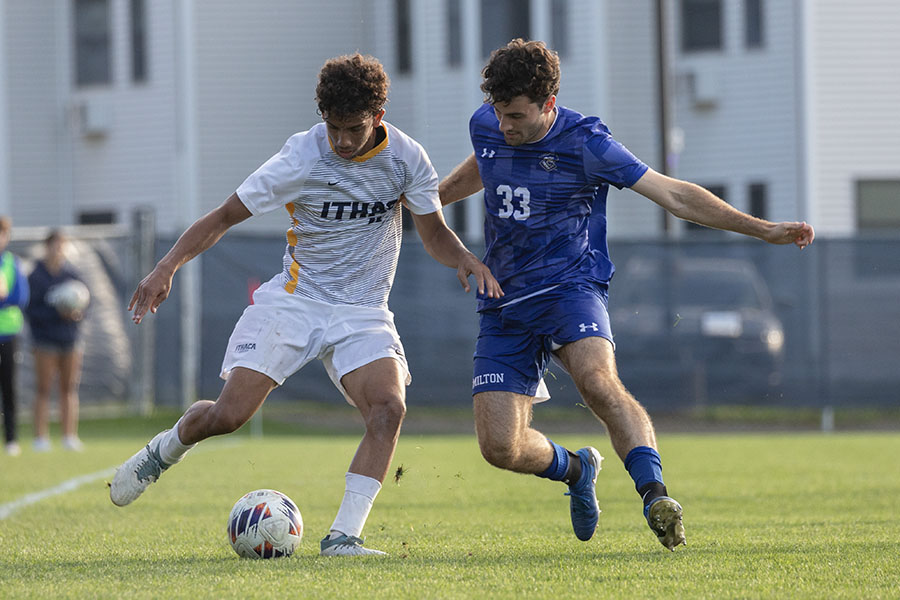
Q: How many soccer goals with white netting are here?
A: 0